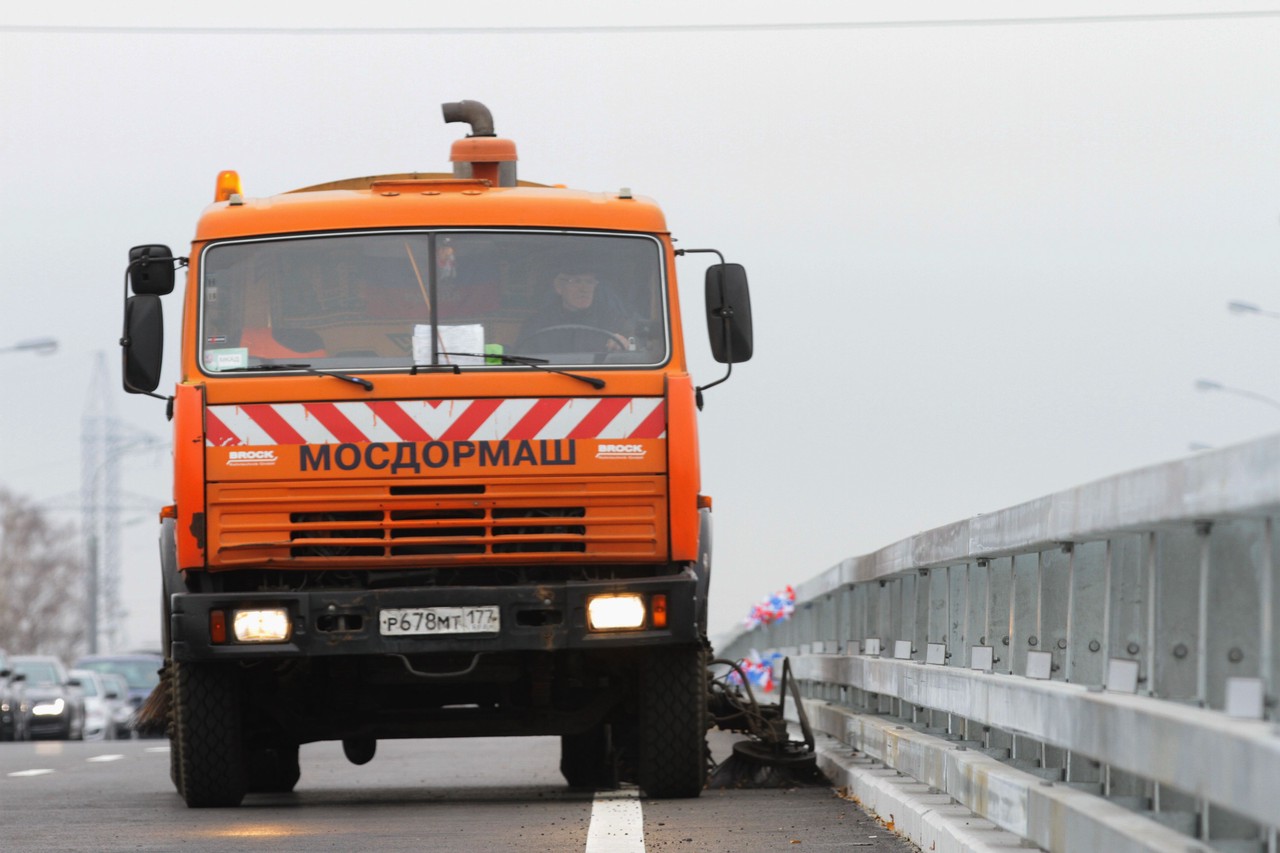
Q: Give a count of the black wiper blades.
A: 2